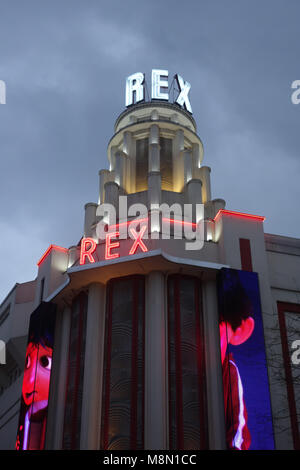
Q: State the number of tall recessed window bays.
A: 3